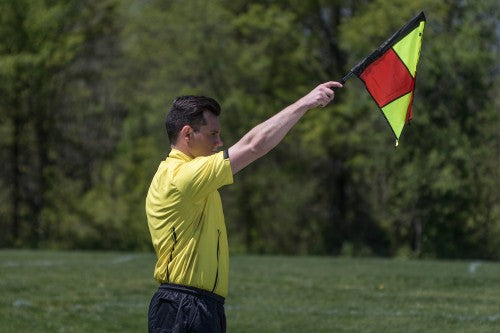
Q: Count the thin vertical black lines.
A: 2